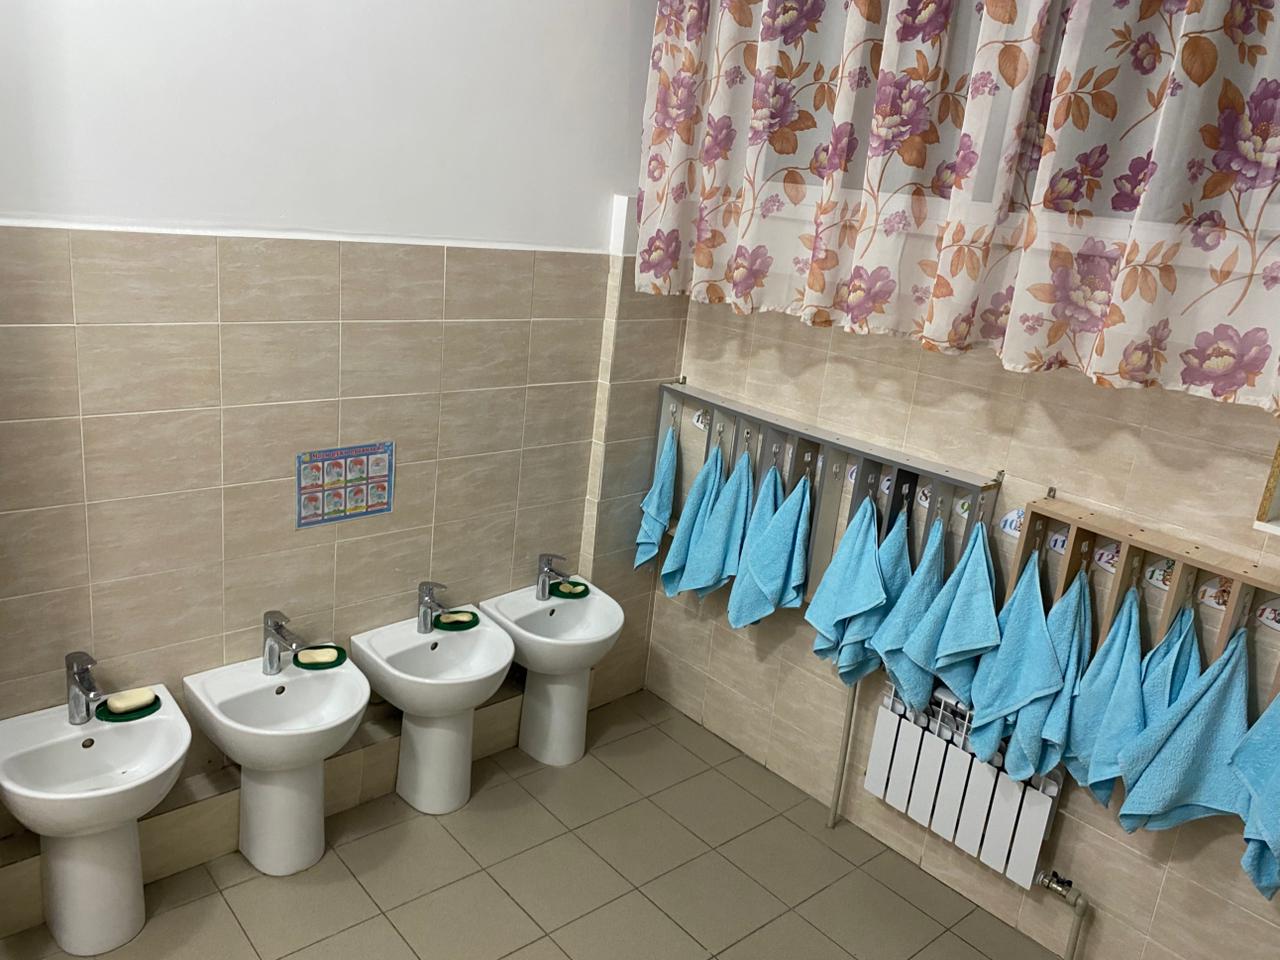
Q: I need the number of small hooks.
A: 15